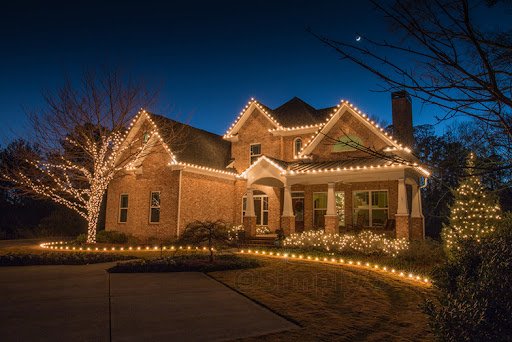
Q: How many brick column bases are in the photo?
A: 5